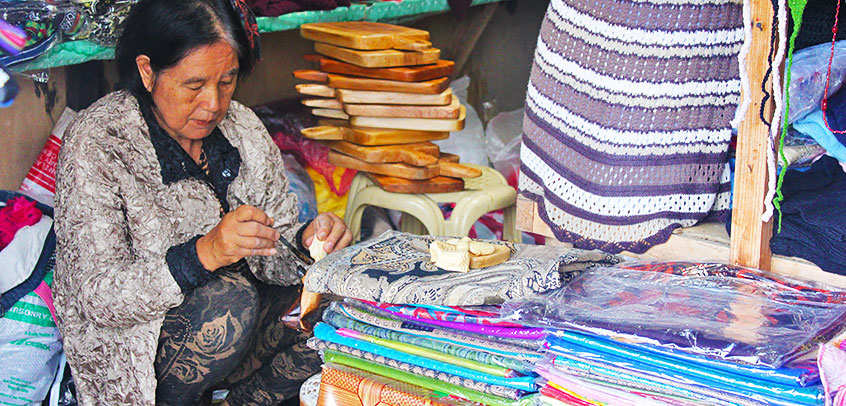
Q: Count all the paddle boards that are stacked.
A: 11